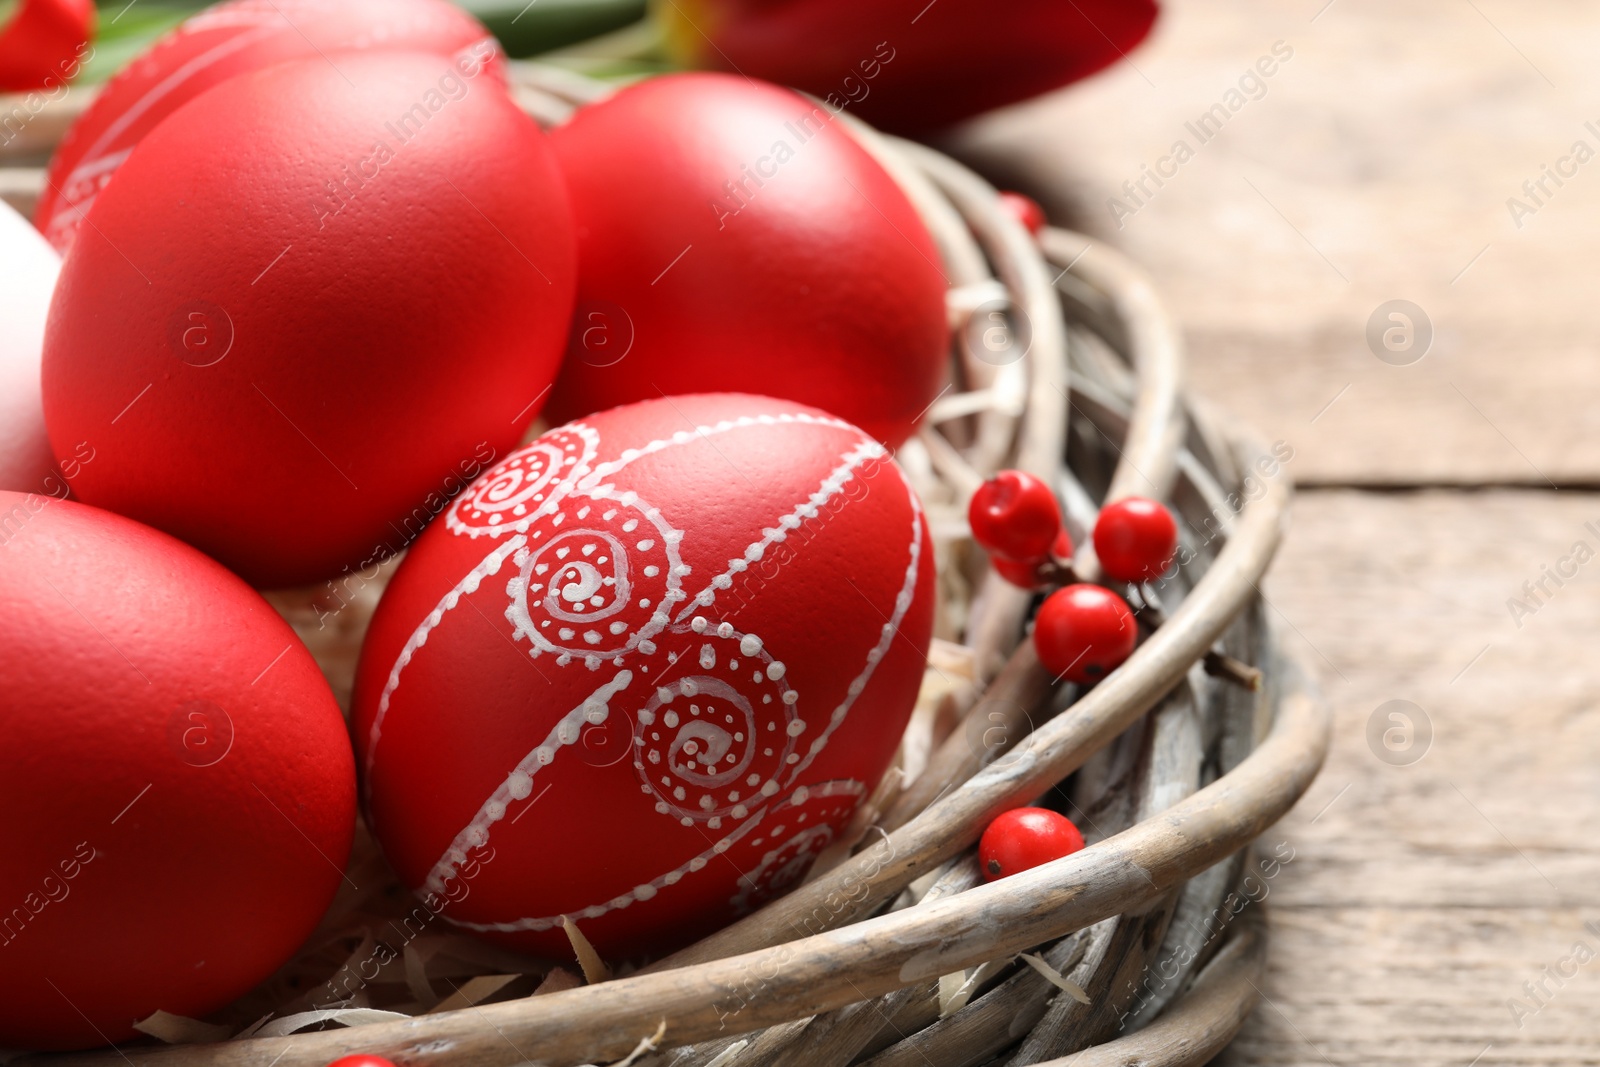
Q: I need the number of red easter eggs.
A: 5